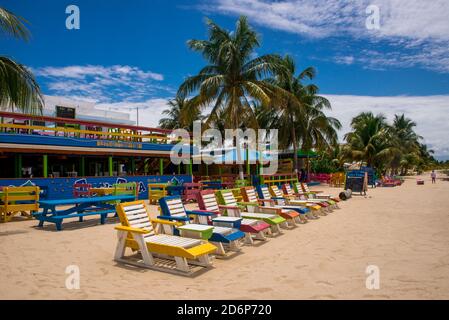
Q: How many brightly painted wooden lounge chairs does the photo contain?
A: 10